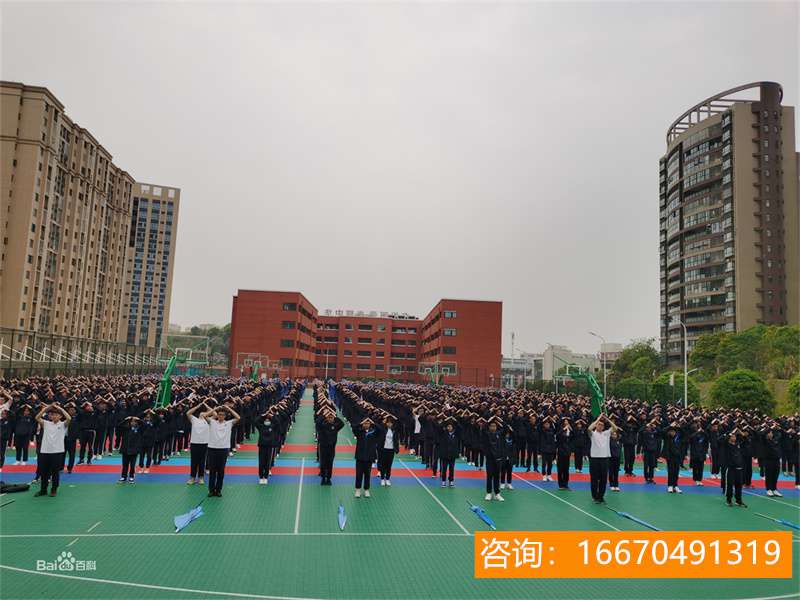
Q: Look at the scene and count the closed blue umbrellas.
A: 5